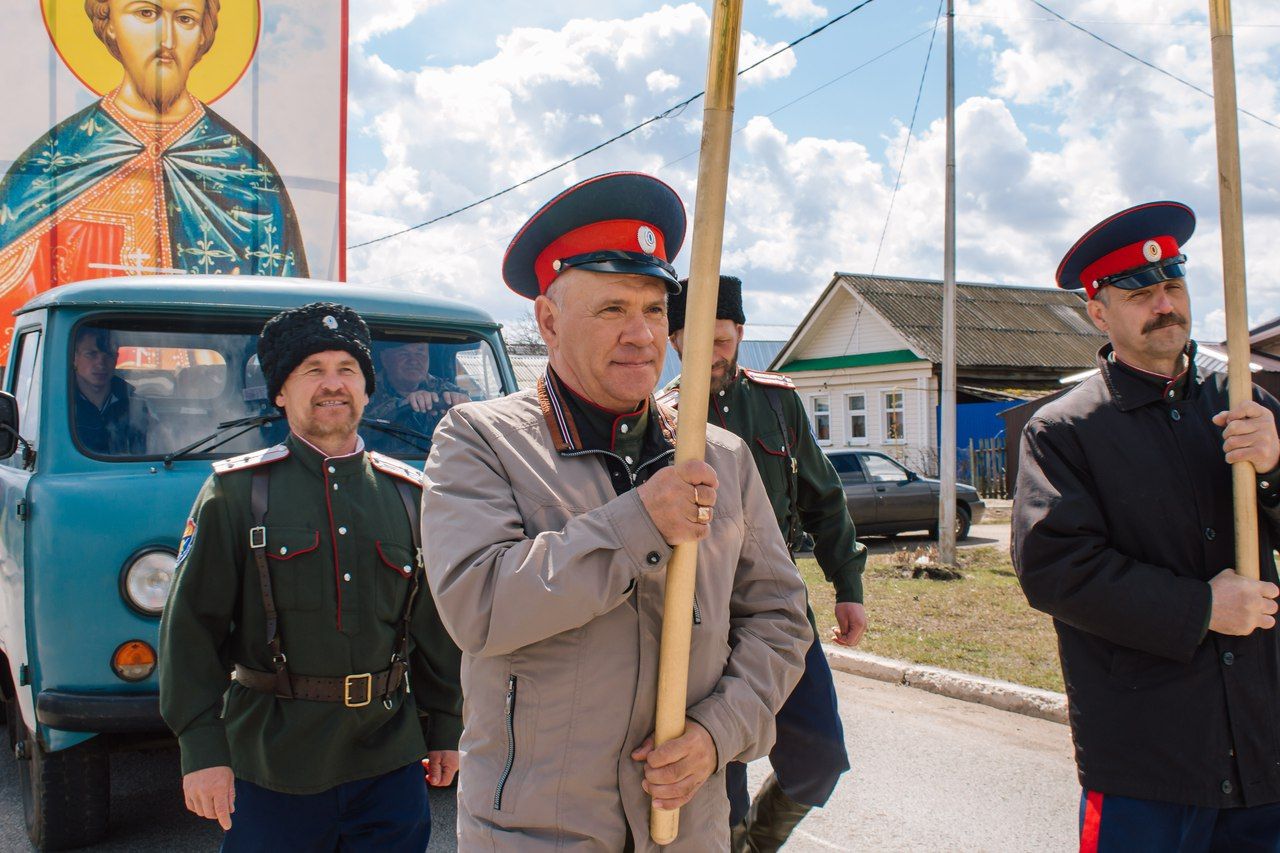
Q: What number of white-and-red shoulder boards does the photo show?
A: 4